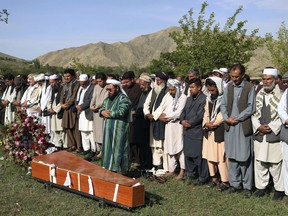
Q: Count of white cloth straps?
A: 4